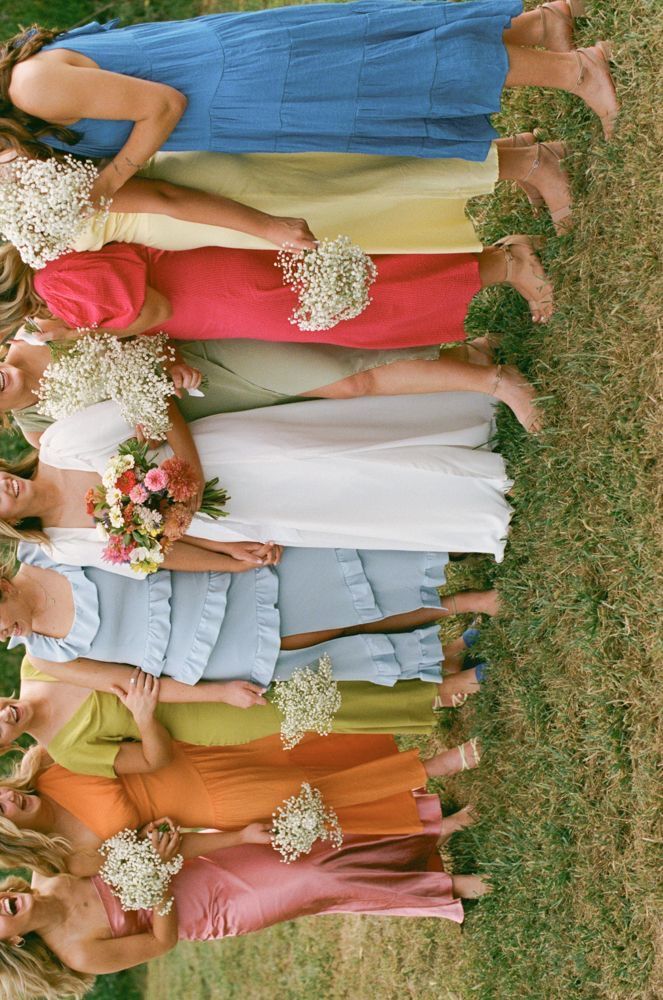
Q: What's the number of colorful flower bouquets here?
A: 1